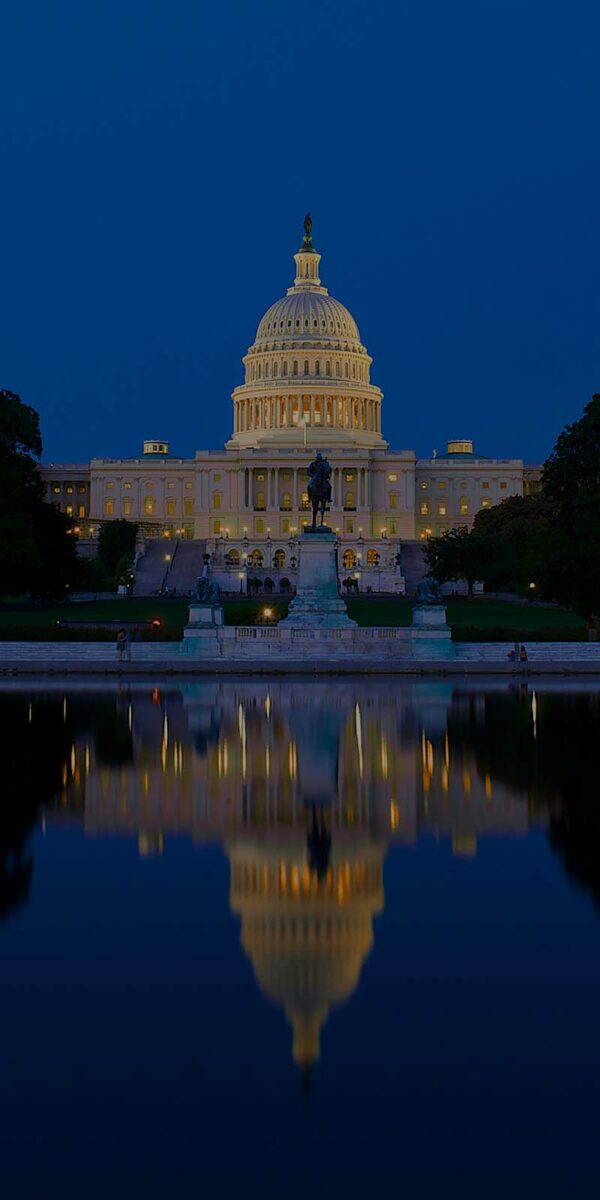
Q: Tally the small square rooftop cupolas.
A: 2